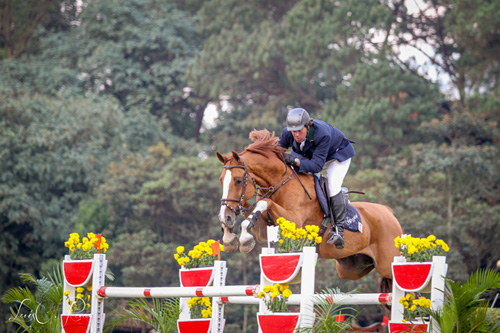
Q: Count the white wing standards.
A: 4